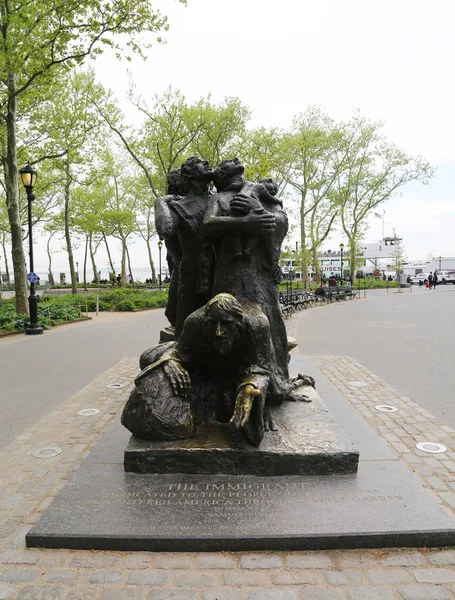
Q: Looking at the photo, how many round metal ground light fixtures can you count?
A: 6